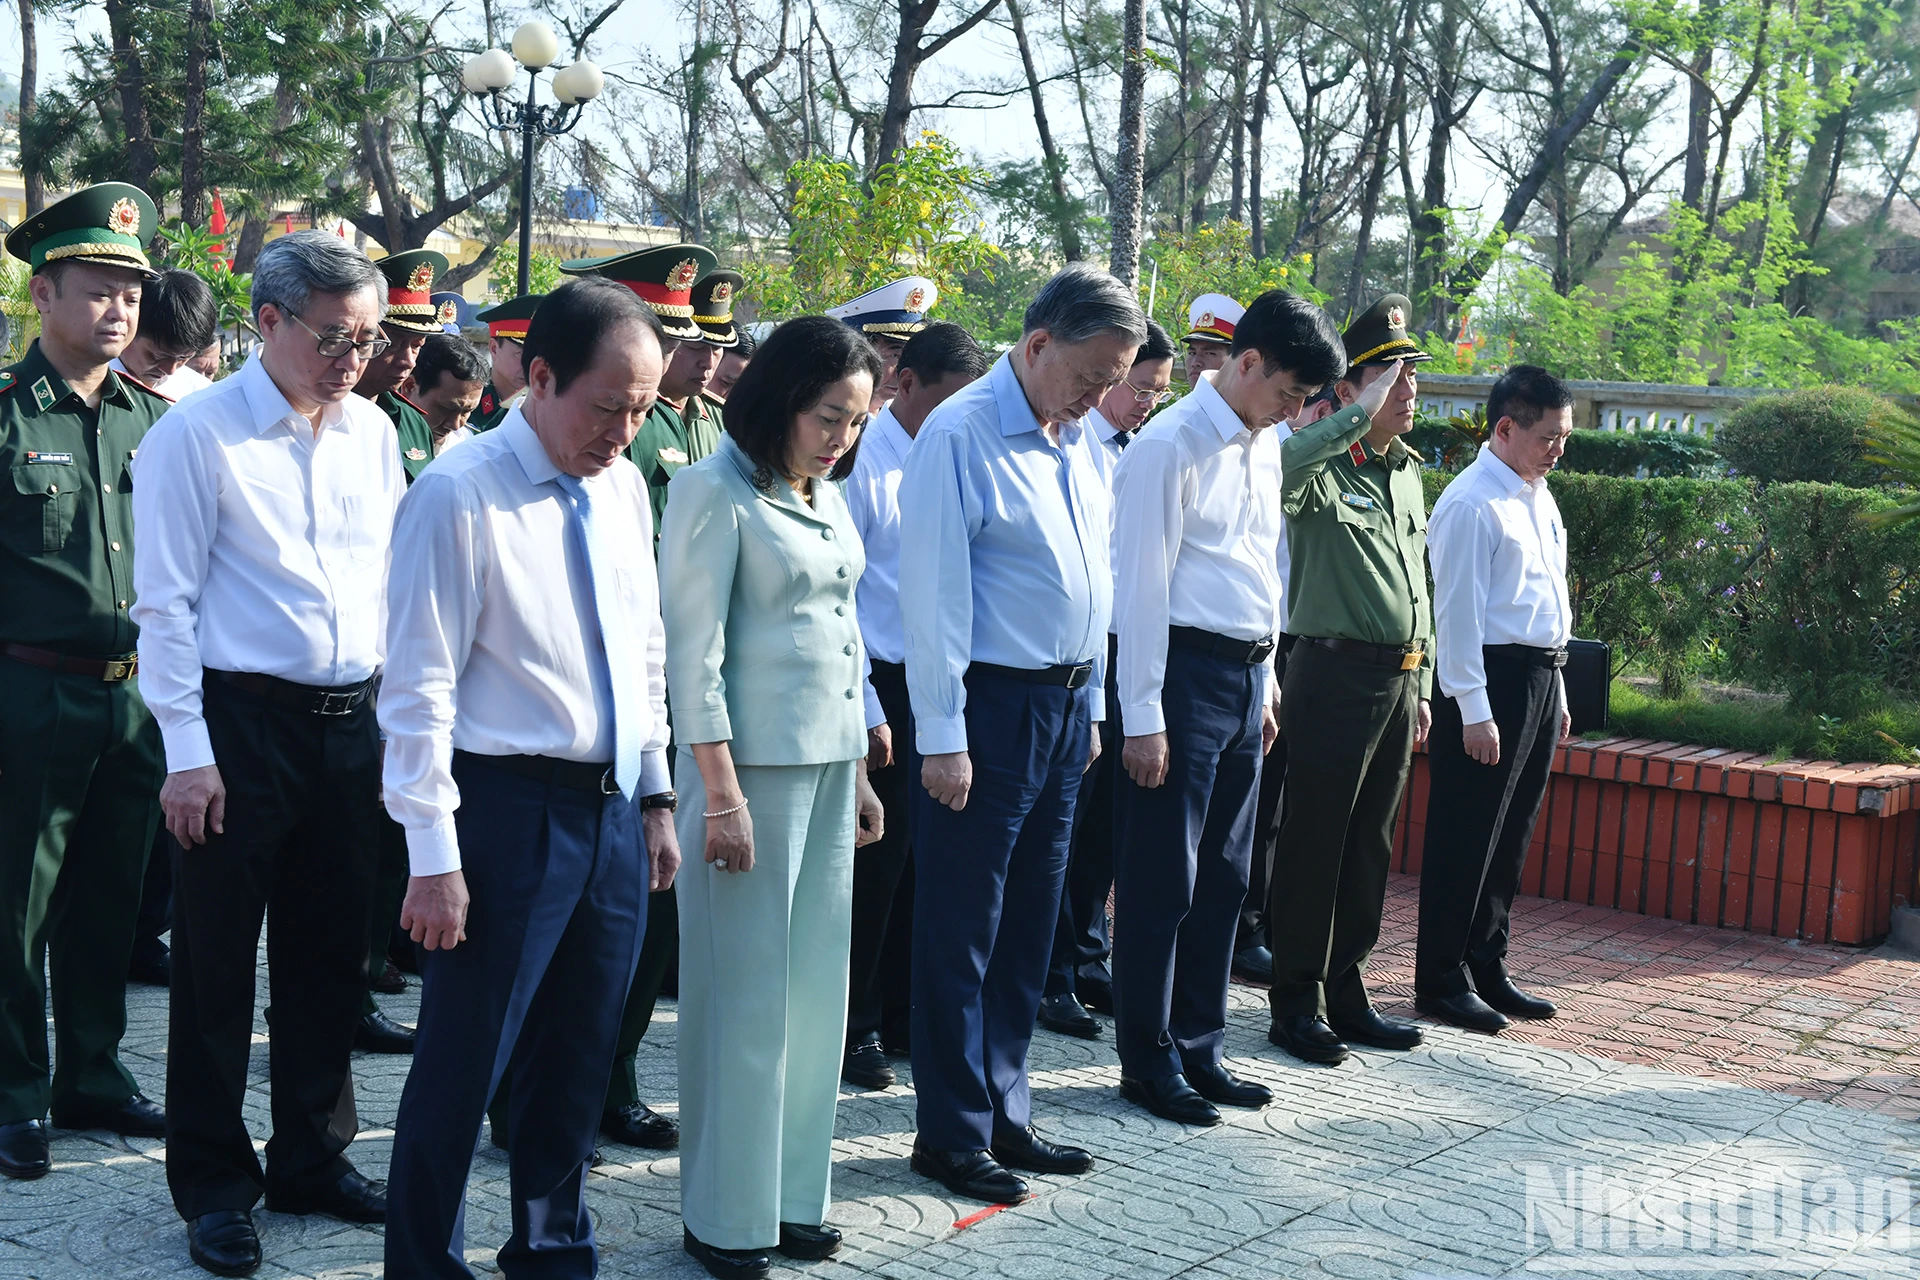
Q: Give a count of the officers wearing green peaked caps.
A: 6